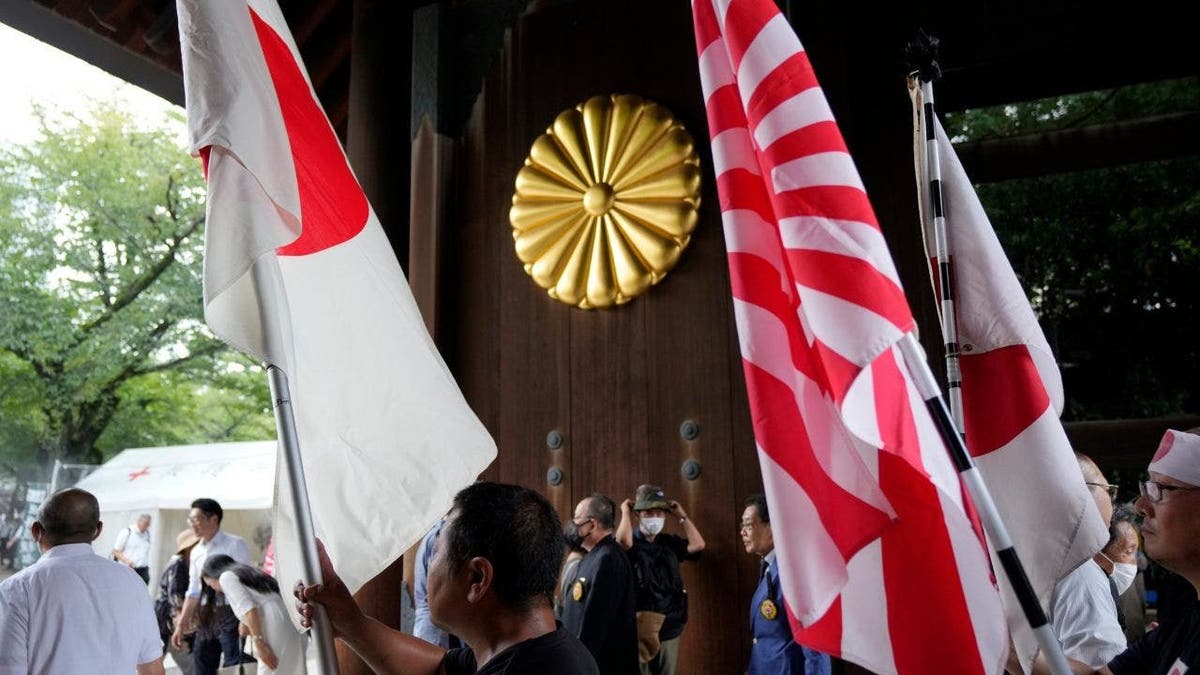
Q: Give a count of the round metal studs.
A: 4